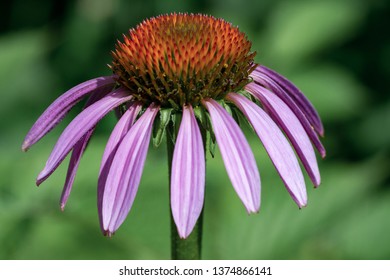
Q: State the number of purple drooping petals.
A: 11